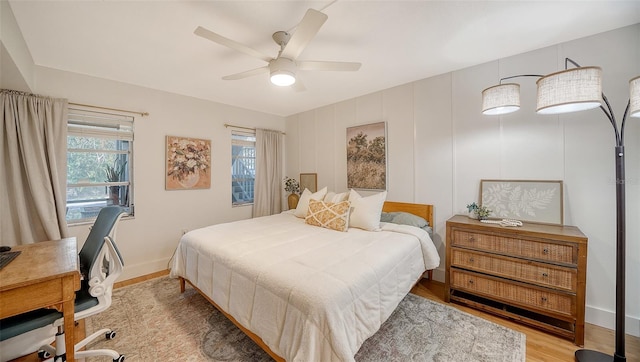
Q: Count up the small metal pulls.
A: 6